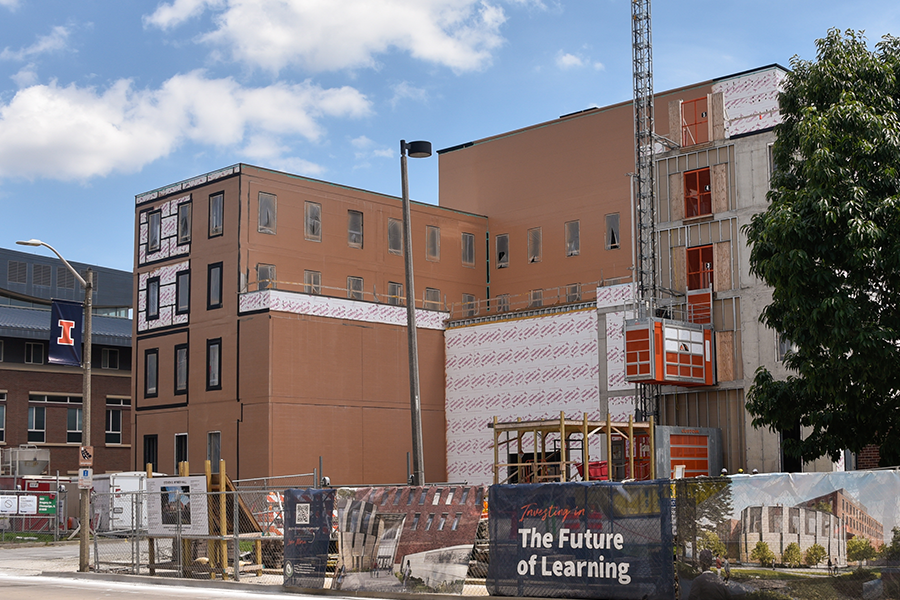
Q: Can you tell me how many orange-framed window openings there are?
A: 3